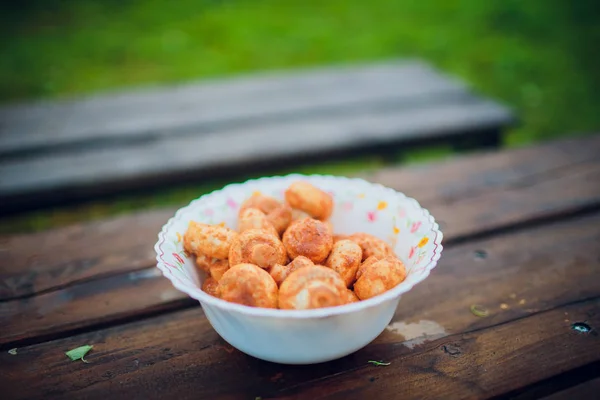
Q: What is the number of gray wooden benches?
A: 1